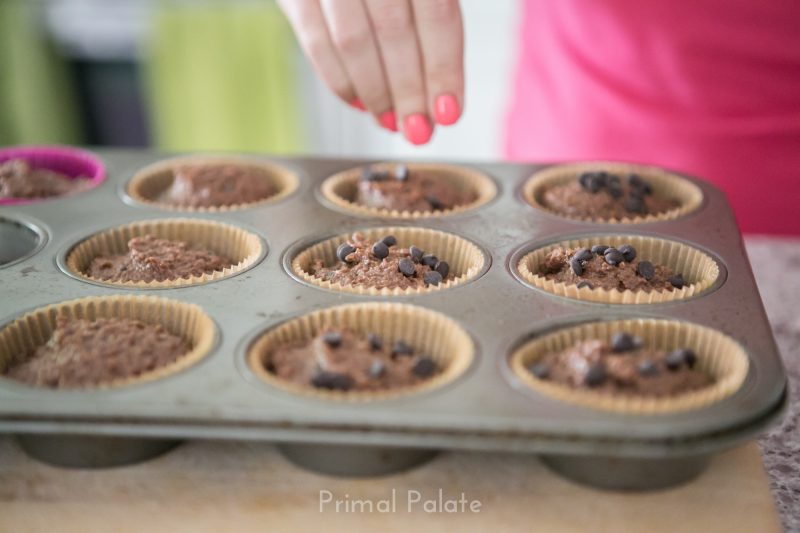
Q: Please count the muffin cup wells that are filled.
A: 10